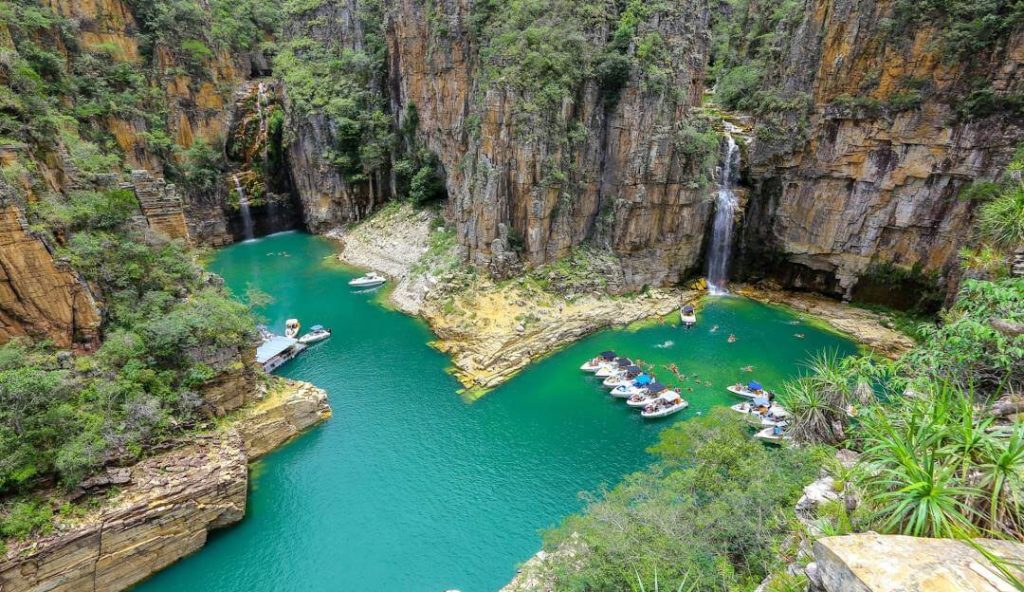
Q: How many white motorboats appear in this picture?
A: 14